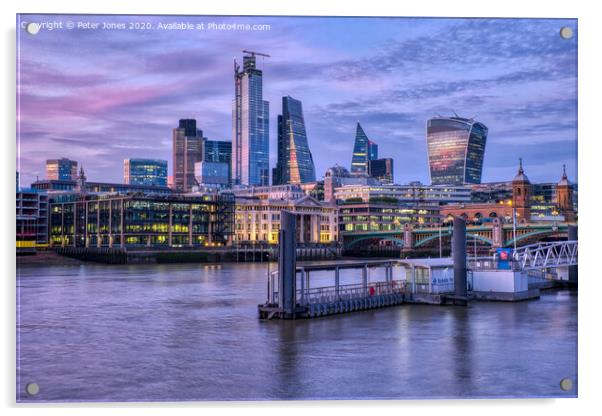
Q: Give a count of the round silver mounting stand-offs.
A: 4